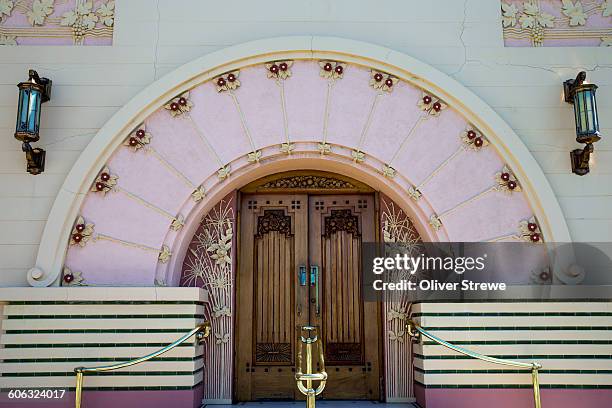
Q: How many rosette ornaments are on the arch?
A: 14